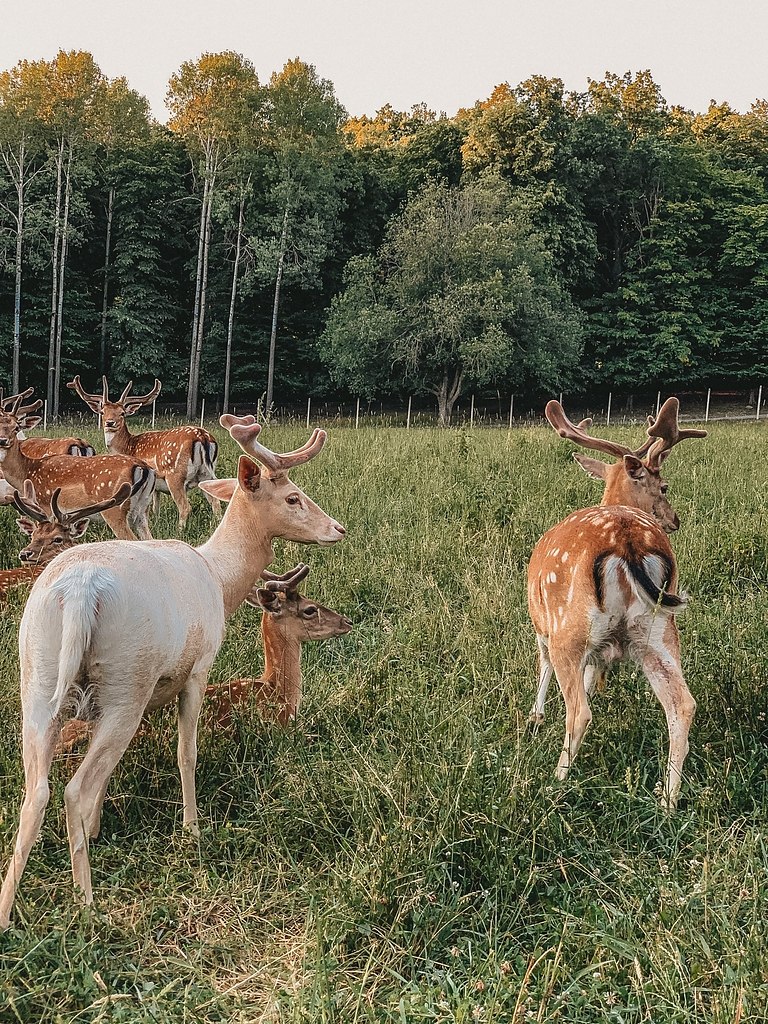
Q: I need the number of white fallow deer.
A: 1